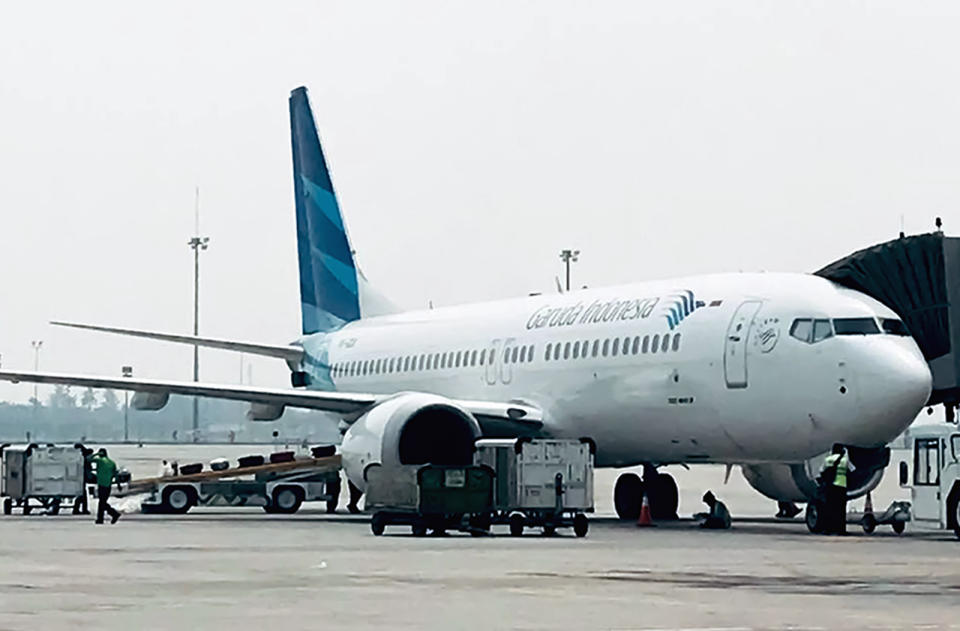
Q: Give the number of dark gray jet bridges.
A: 1